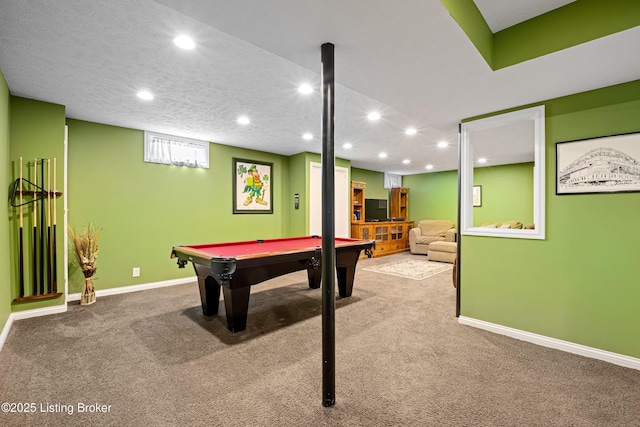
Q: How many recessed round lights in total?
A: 13